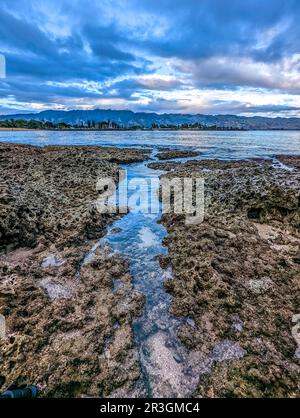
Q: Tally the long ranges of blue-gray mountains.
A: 1